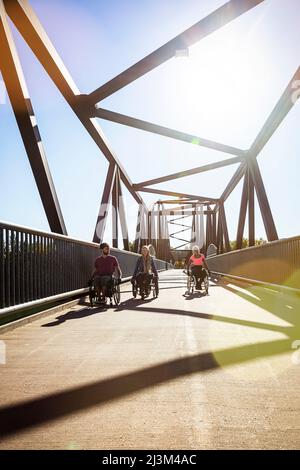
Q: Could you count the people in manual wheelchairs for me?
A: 3